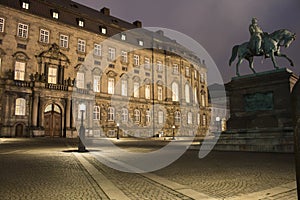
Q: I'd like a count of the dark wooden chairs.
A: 0